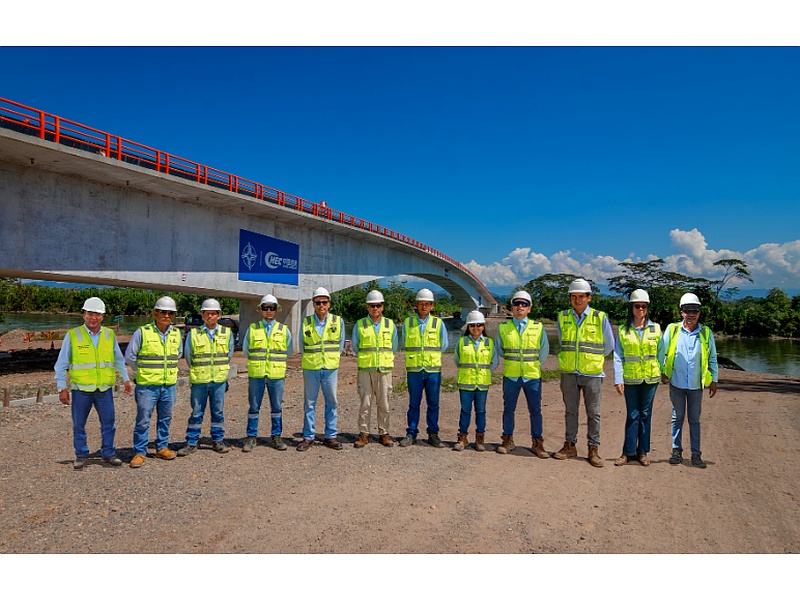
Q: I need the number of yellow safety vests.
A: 12